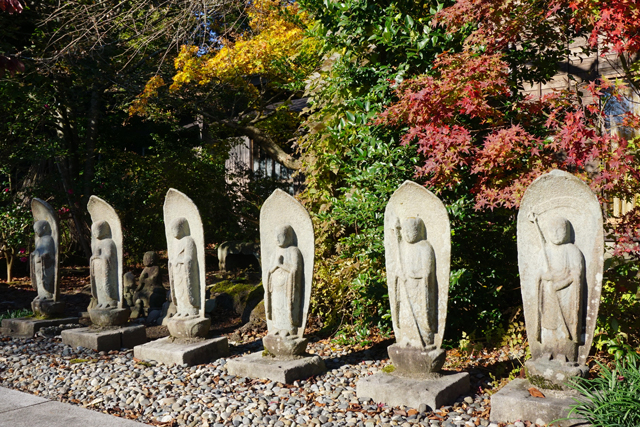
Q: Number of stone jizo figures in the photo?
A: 6